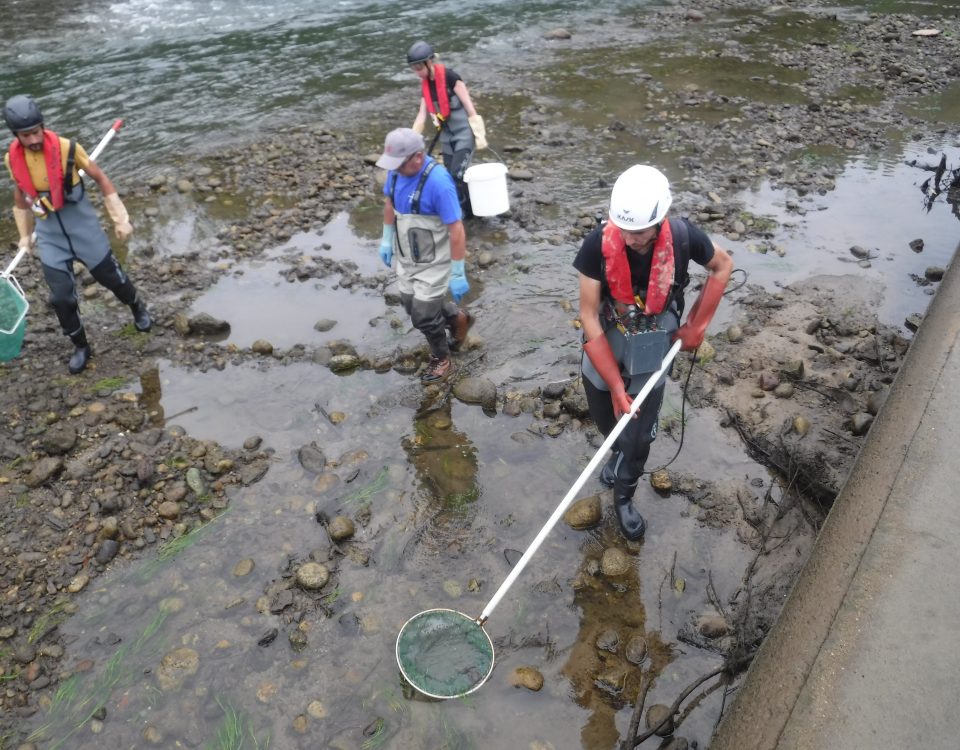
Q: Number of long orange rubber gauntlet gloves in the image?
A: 2